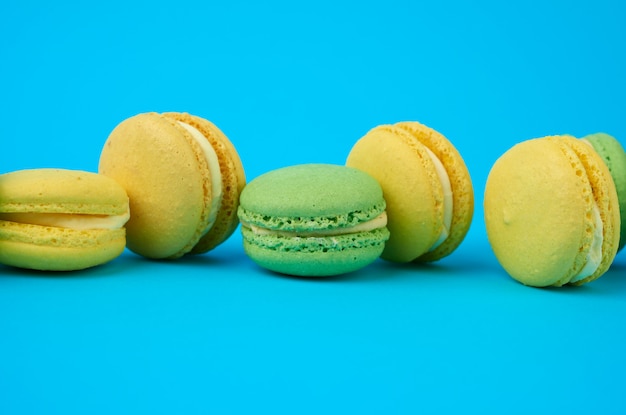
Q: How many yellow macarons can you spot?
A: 4